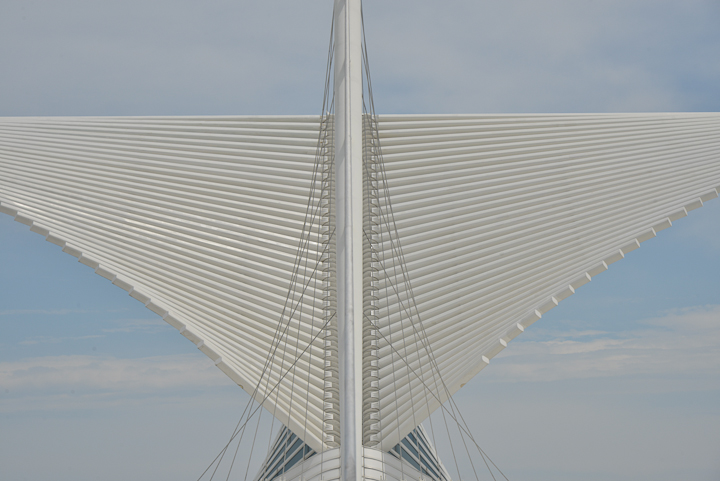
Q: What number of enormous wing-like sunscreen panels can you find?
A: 2